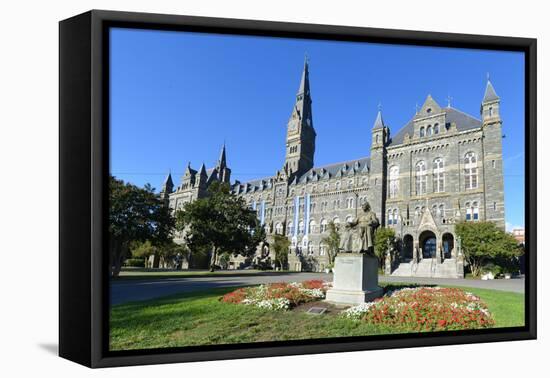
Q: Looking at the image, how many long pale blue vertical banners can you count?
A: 4